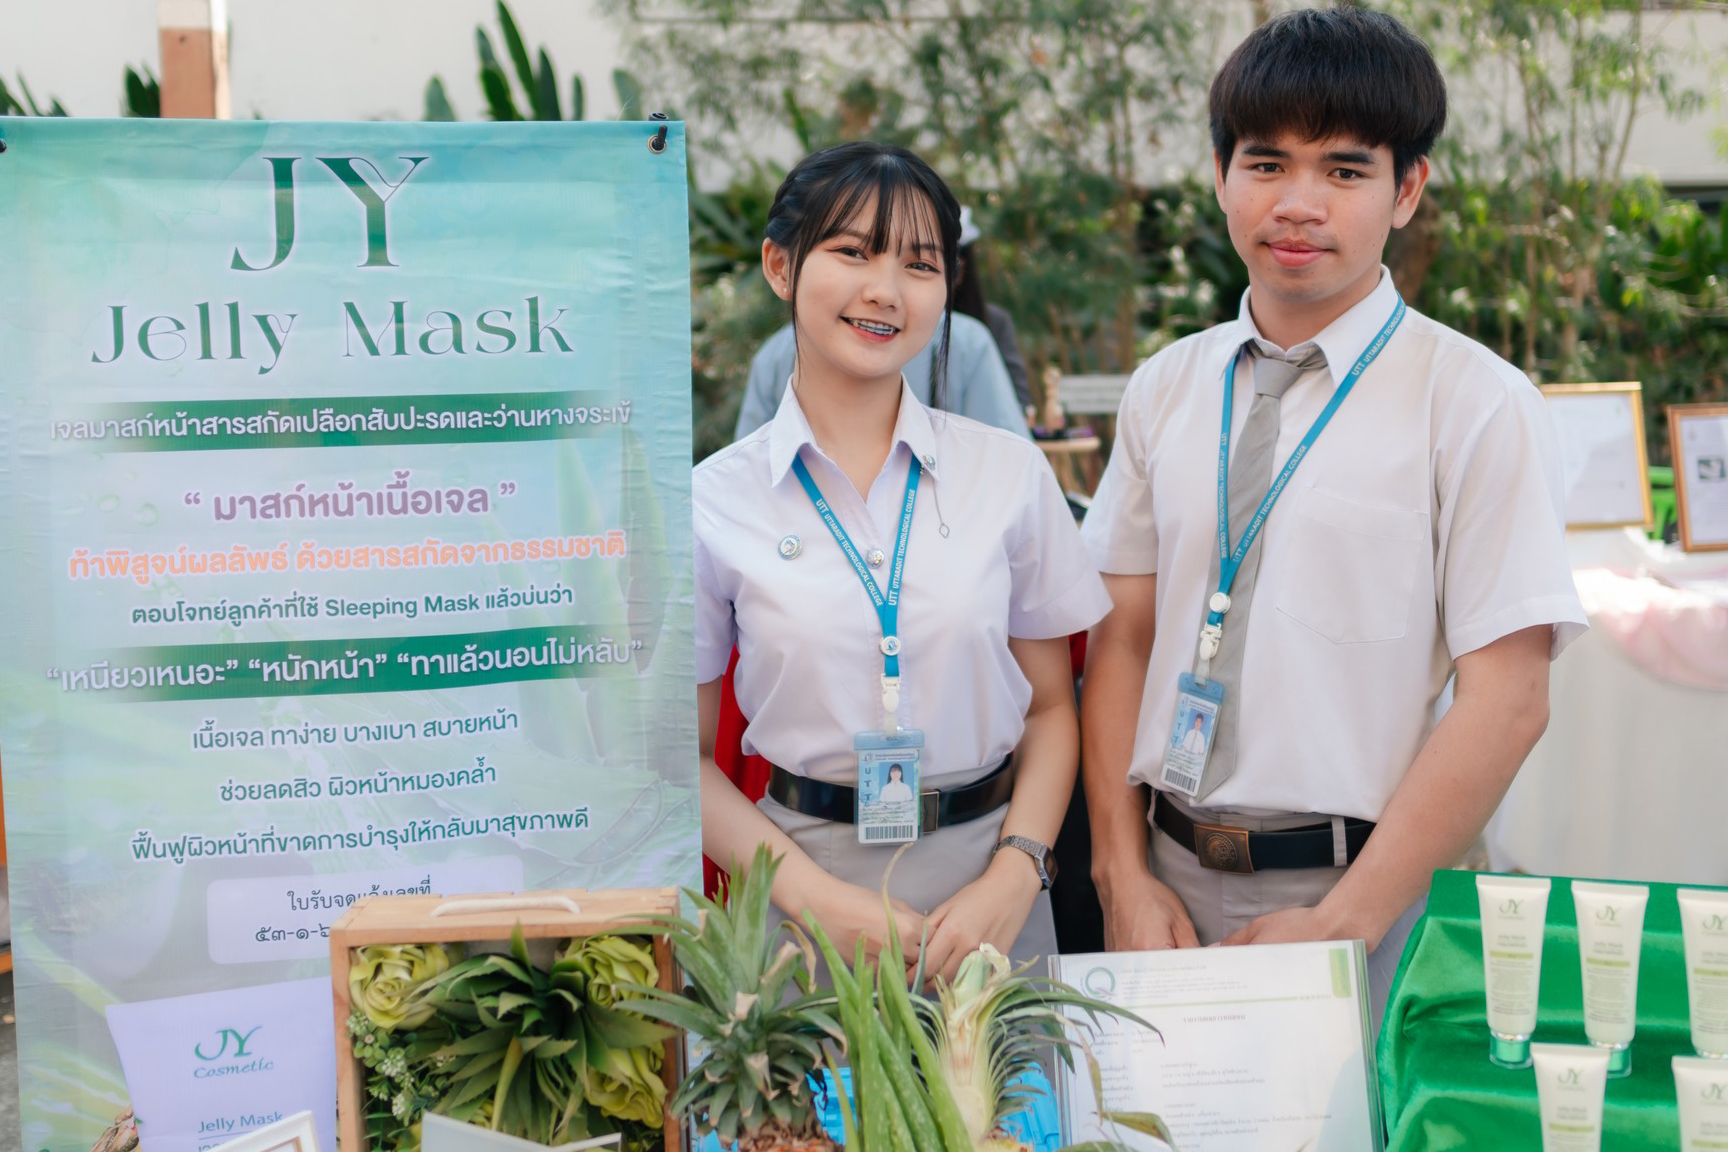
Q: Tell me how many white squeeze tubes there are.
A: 5